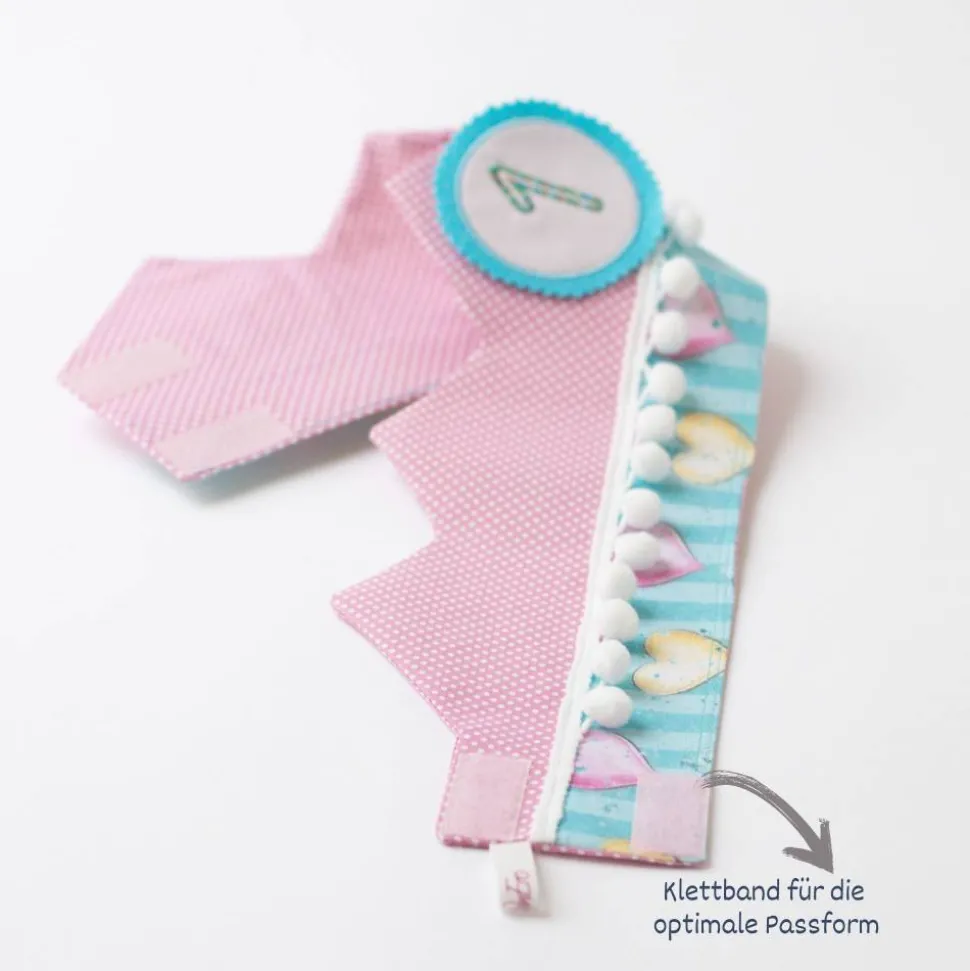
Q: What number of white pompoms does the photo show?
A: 12